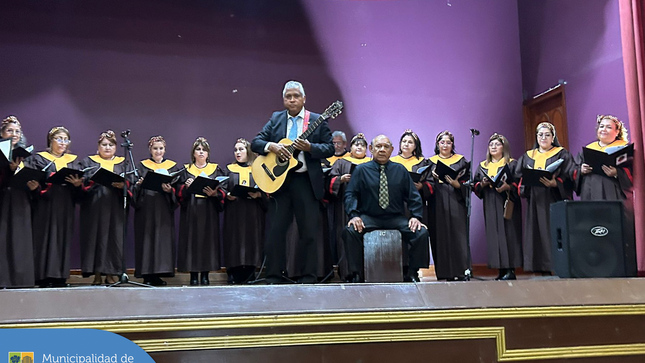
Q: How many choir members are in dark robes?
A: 13